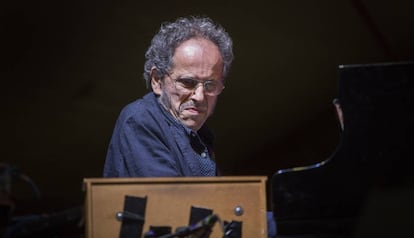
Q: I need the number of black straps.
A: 4